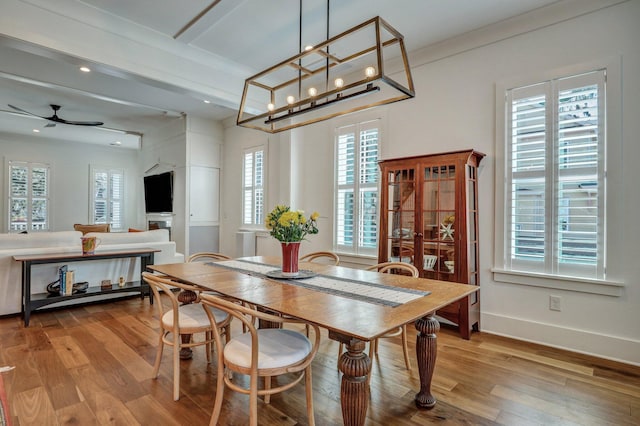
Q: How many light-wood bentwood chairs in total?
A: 5